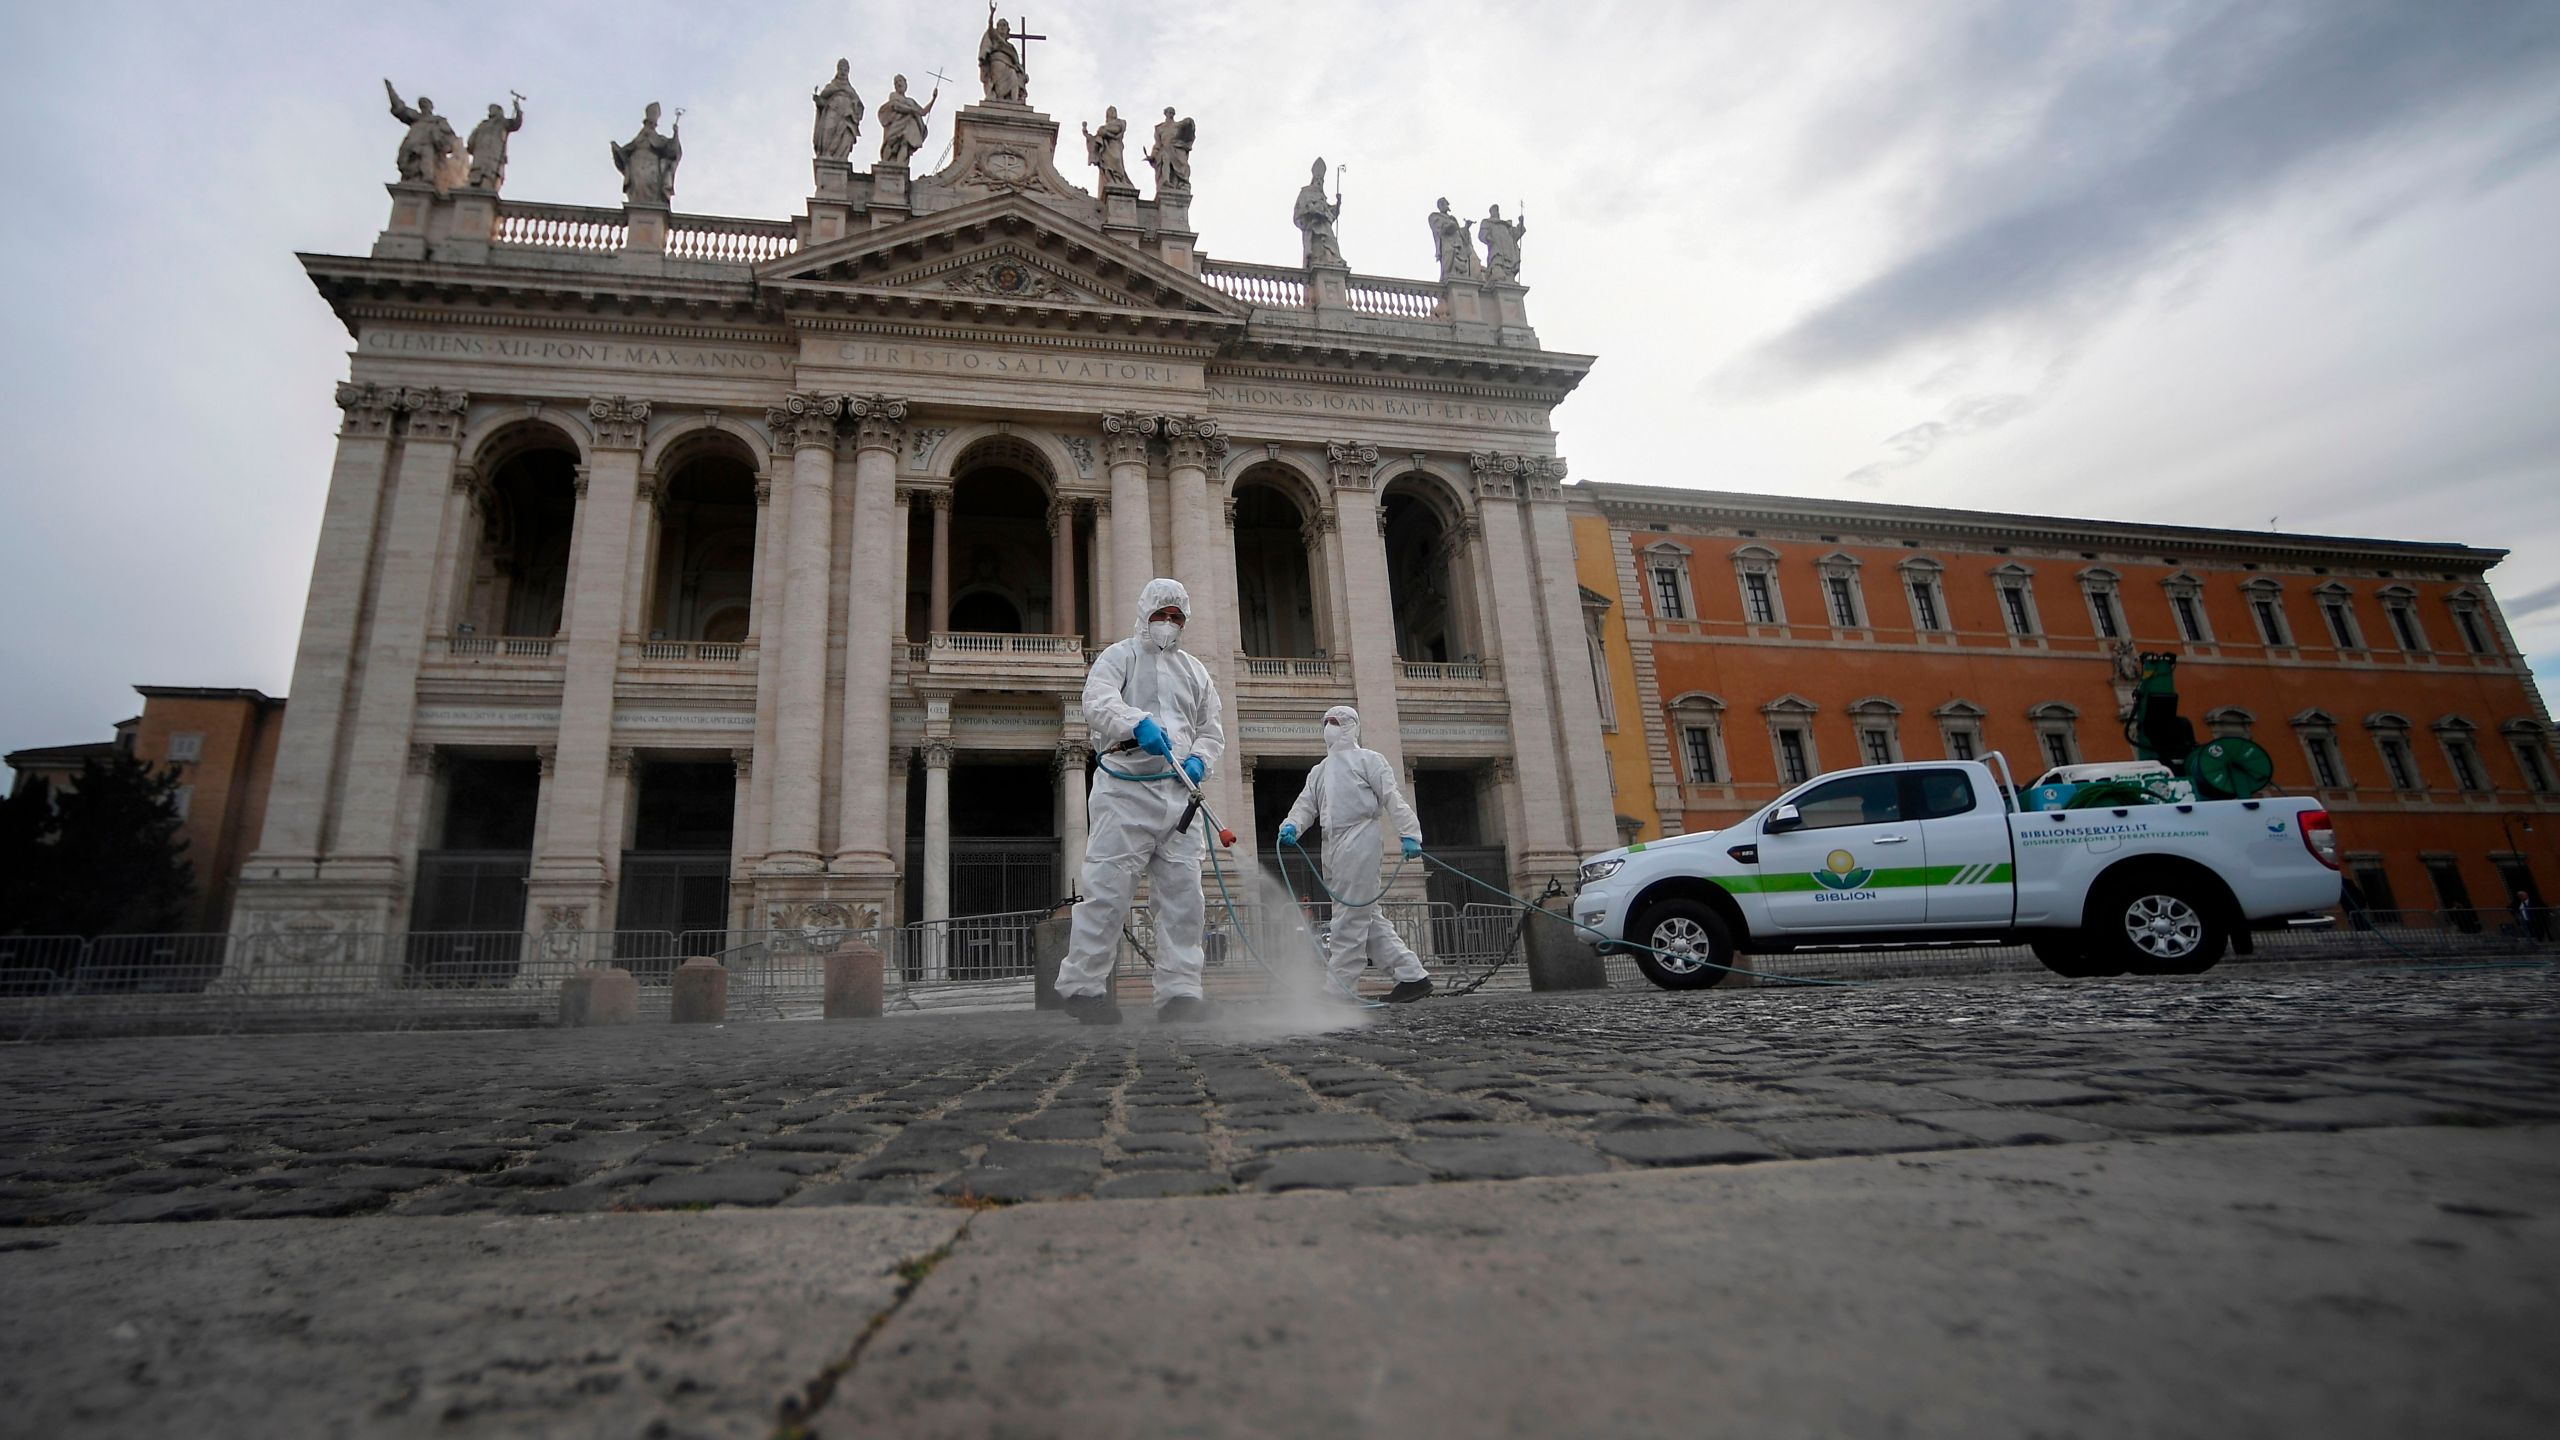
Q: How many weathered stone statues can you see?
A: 11